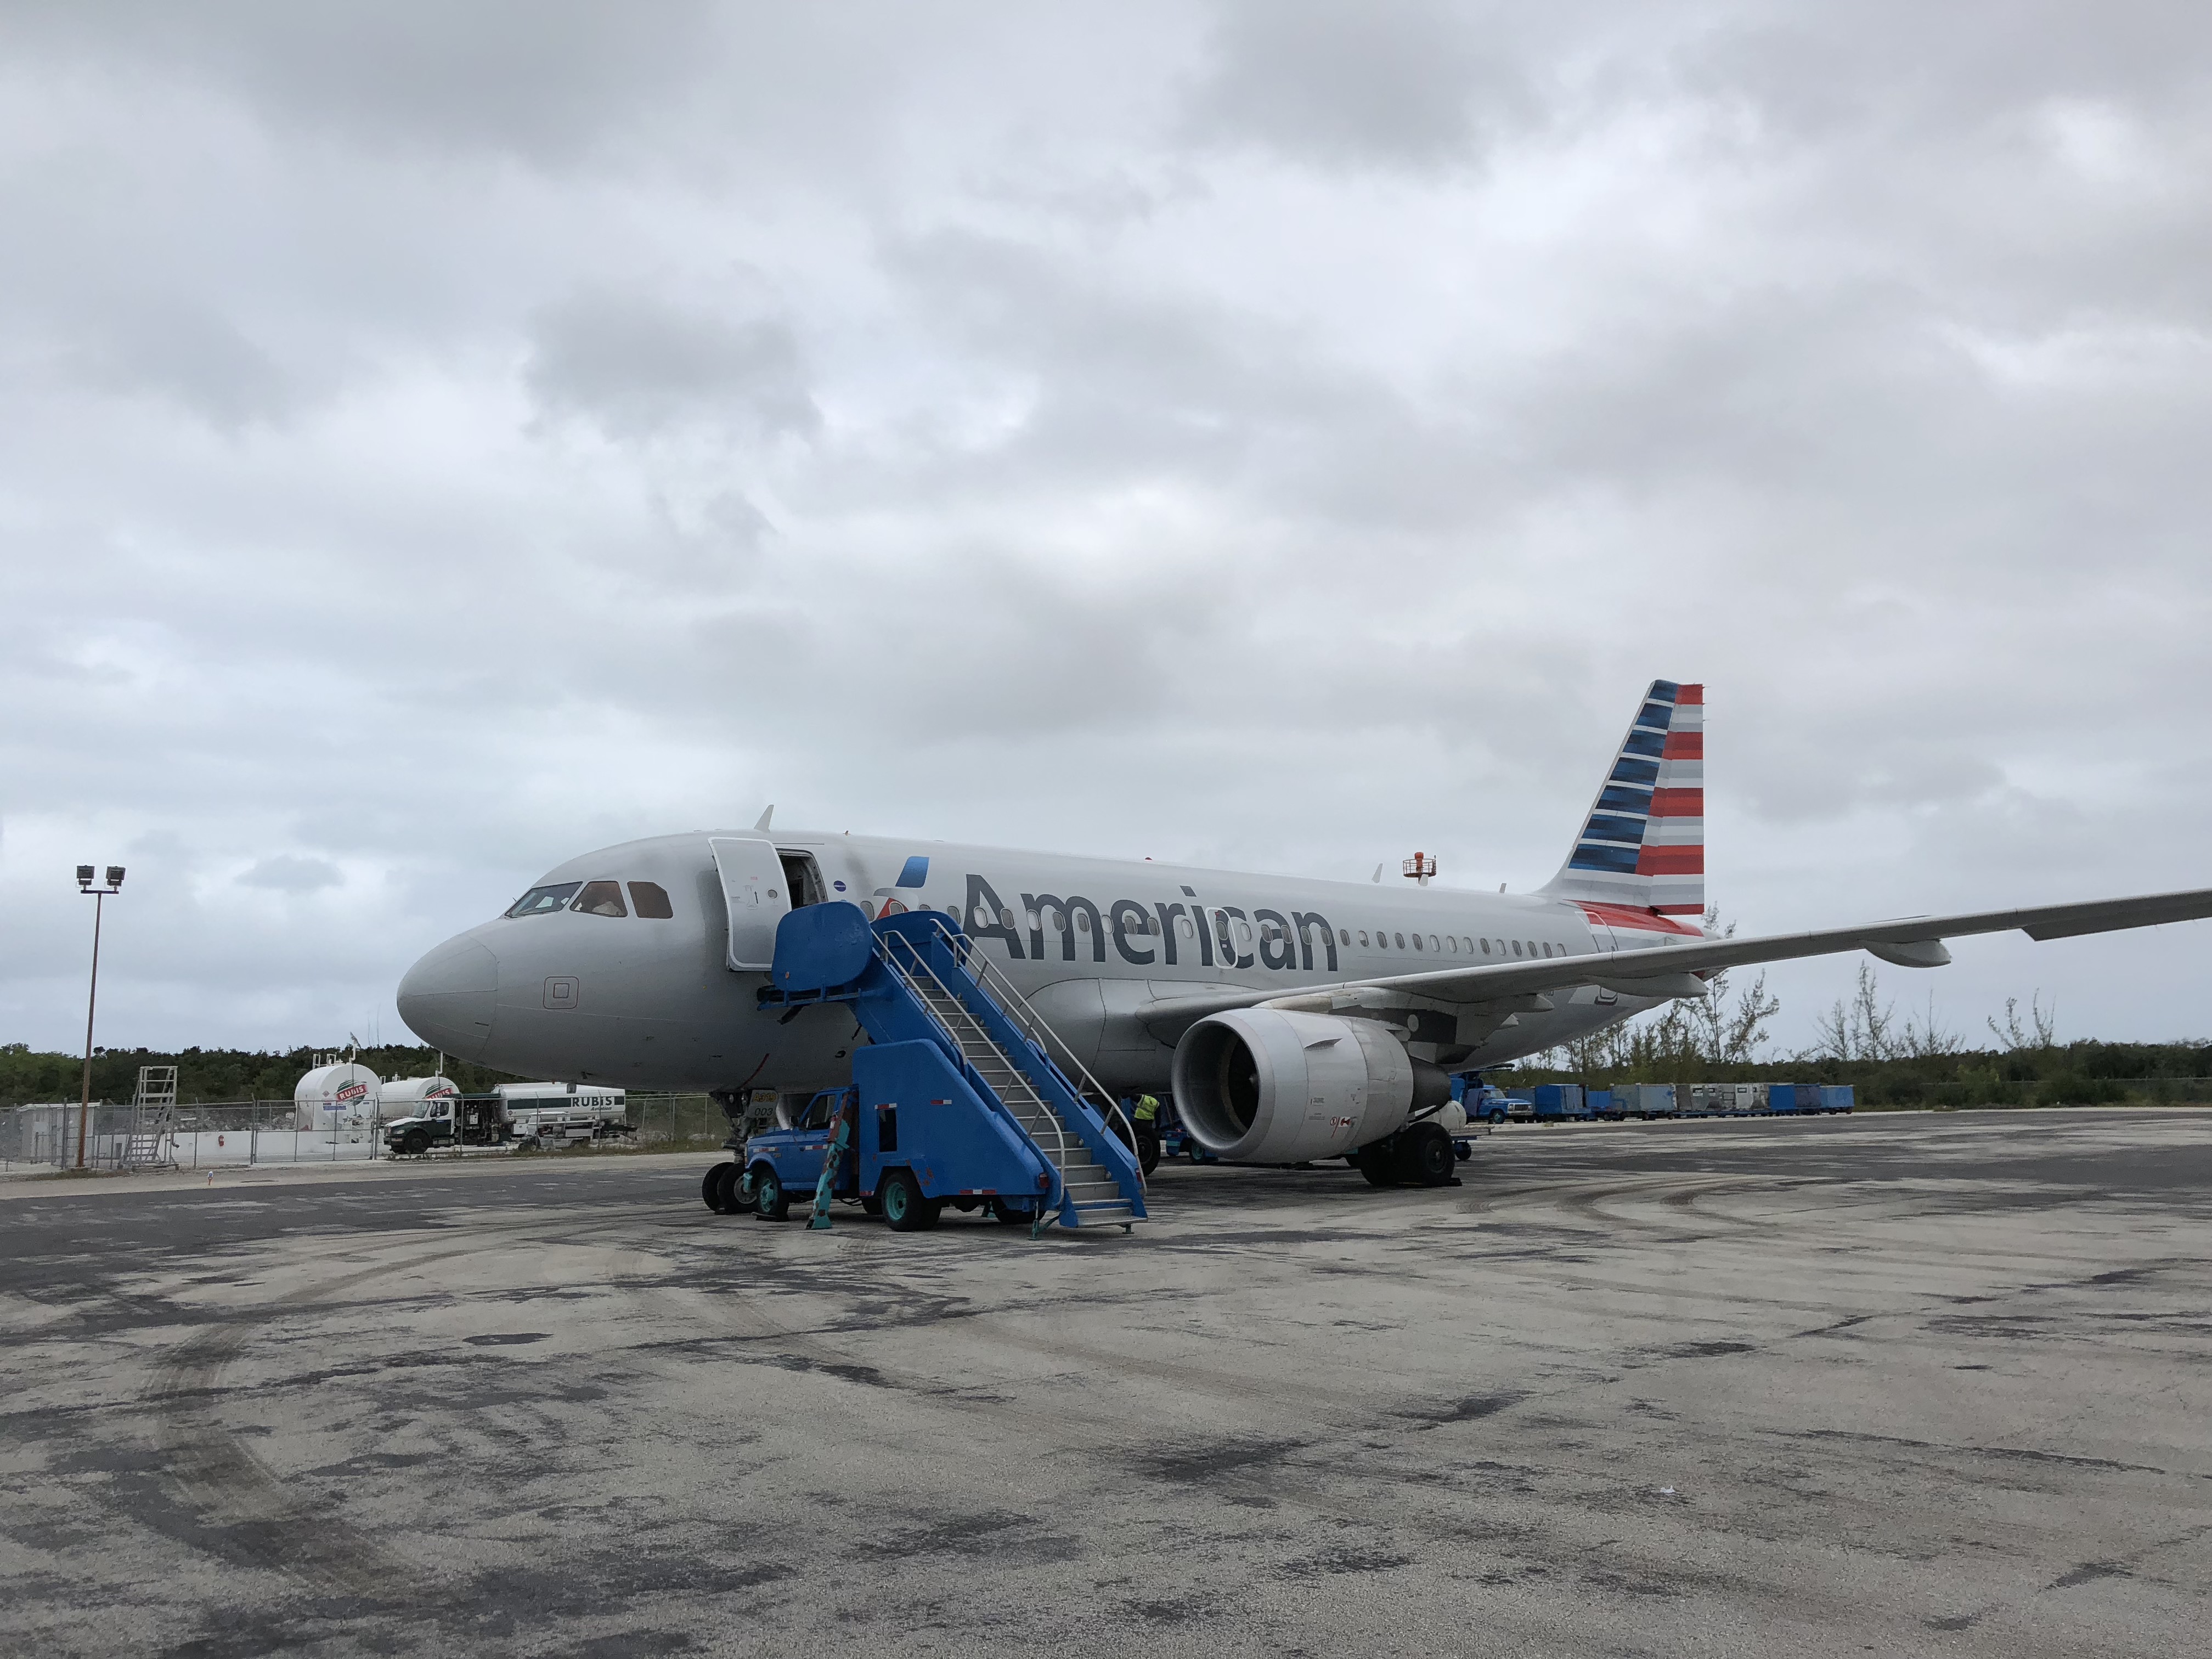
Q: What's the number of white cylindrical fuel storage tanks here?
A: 2